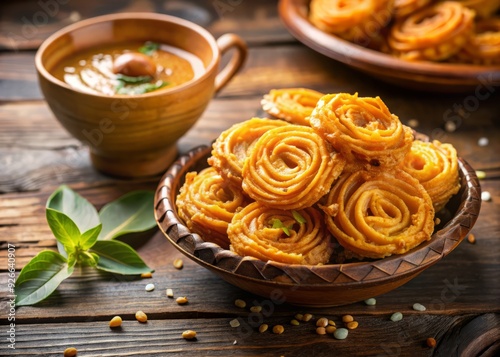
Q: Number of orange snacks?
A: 13